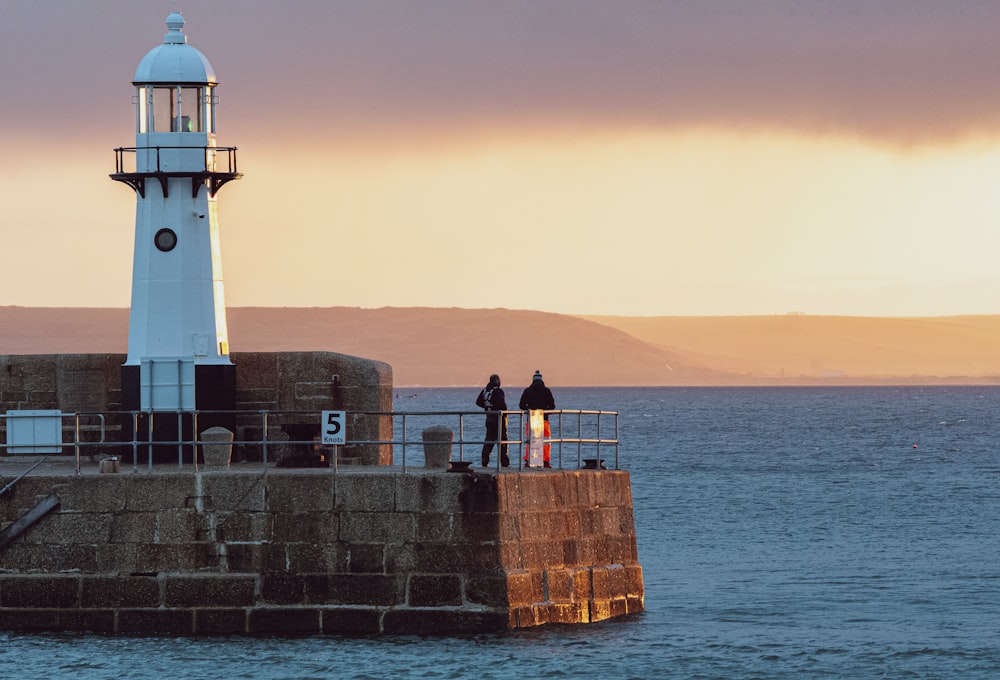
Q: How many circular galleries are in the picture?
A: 1